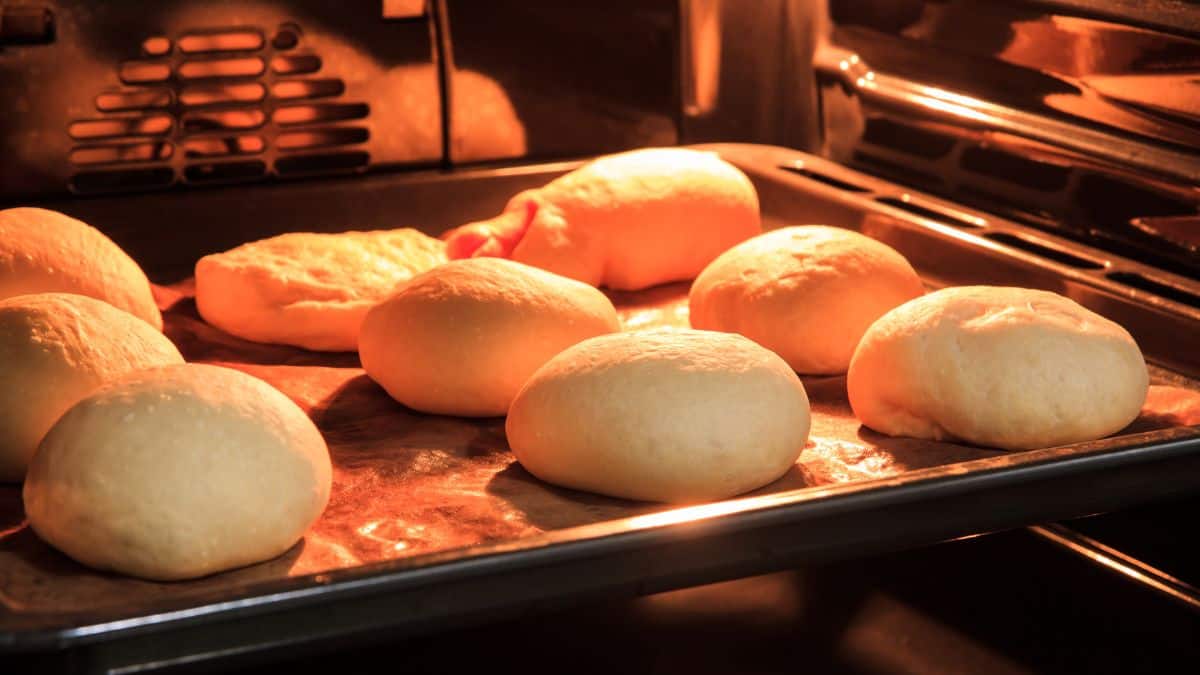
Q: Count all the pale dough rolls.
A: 9